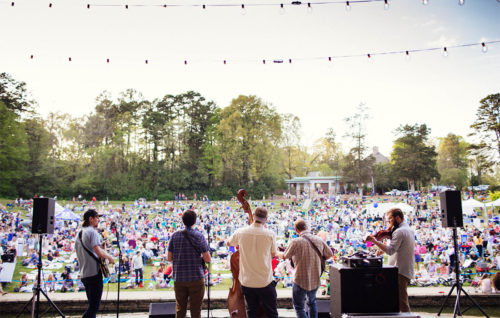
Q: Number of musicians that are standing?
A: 5